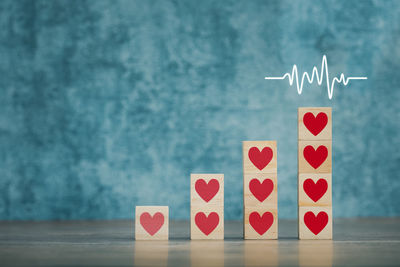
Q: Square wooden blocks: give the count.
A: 10